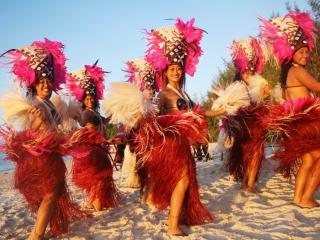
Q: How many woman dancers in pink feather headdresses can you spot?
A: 6